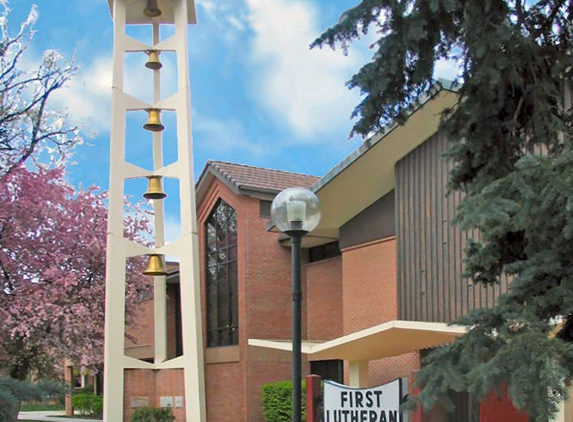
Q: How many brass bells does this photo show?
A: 5